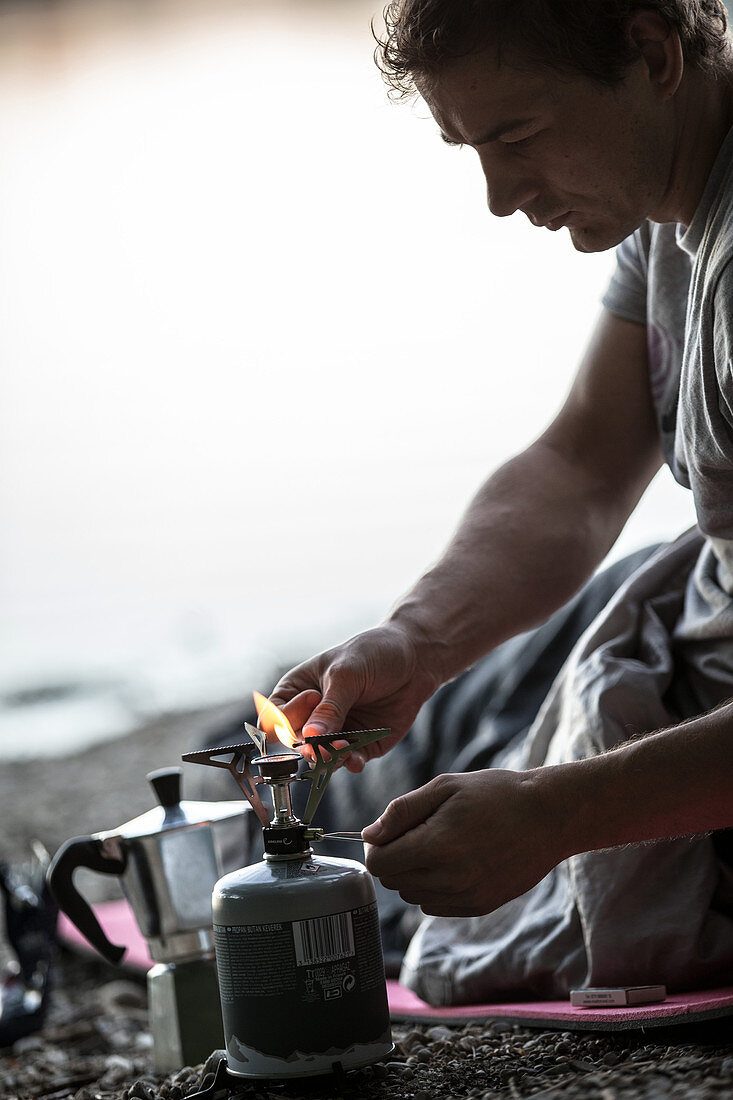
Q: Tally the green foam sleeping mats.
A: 0